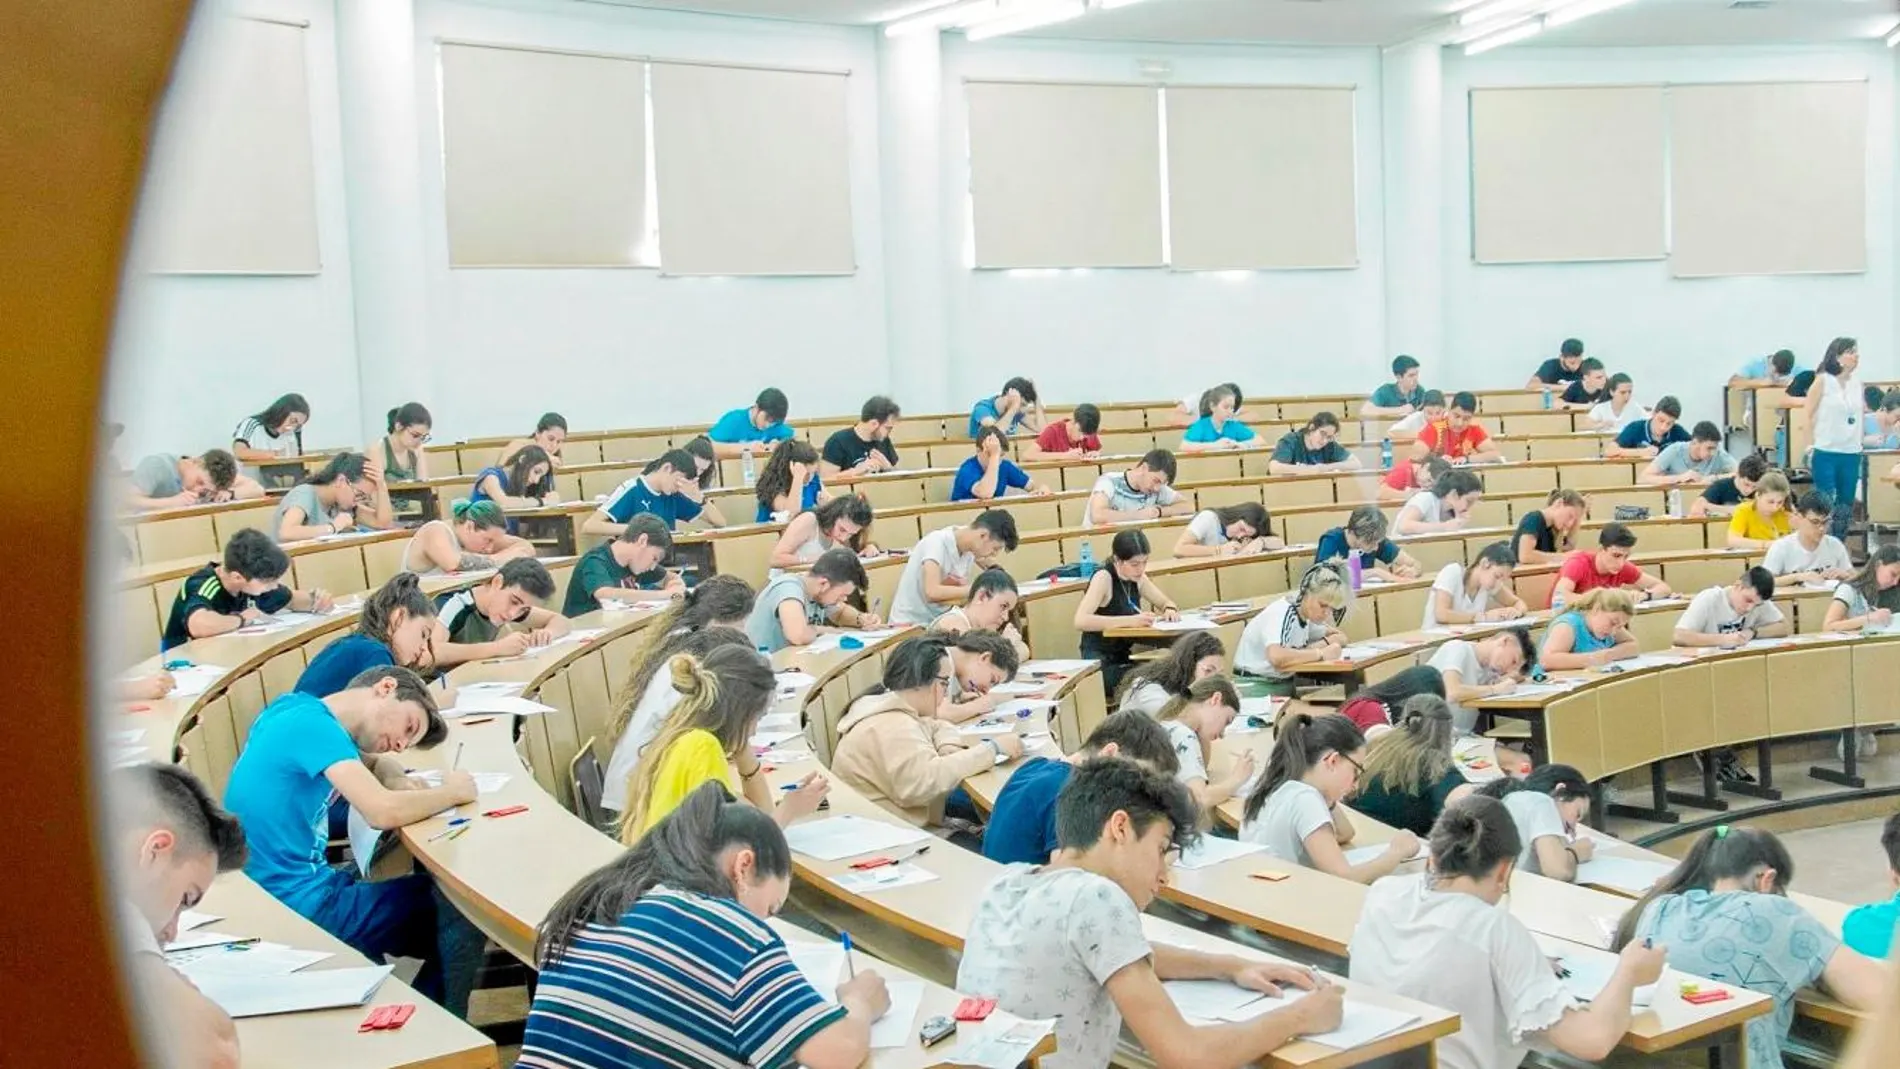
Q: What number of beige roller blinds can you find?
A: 7